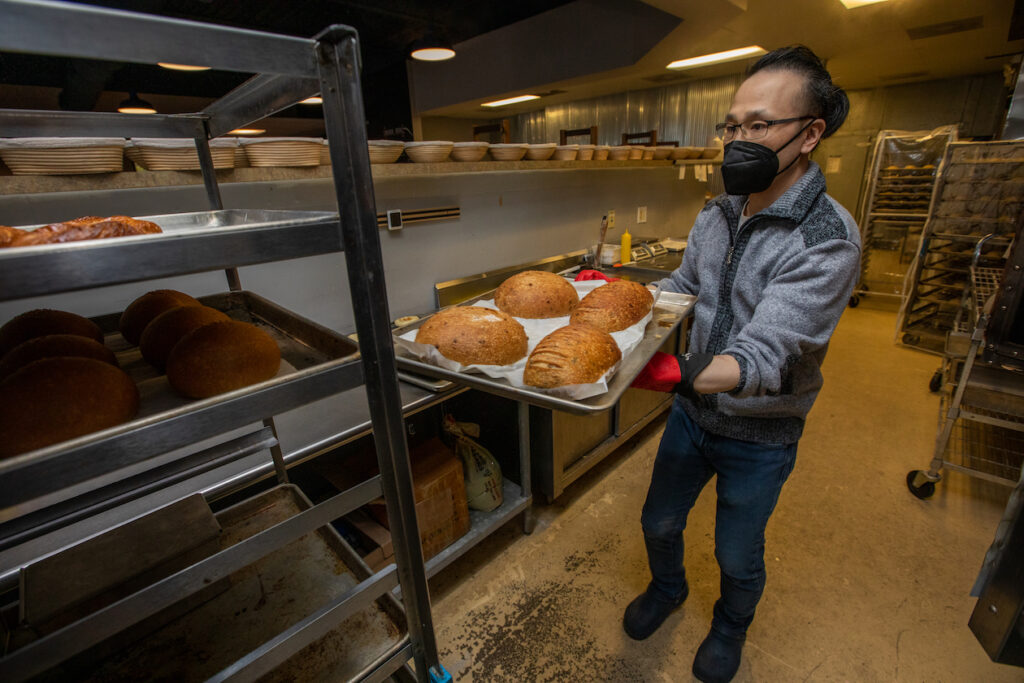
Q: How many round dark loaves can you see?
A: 6